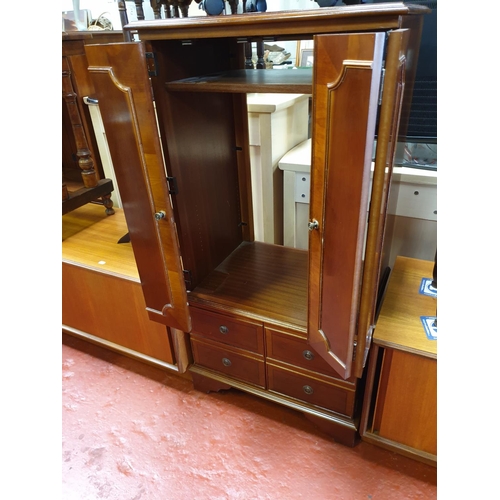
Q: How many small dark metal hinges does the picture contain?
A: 3